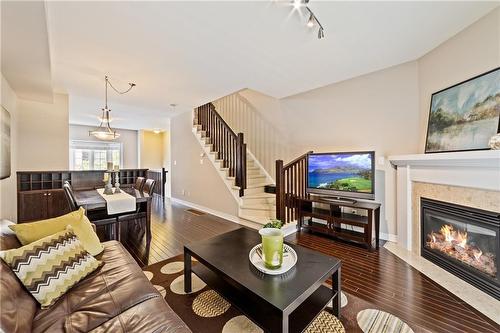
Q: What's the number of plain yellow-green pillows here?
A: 1